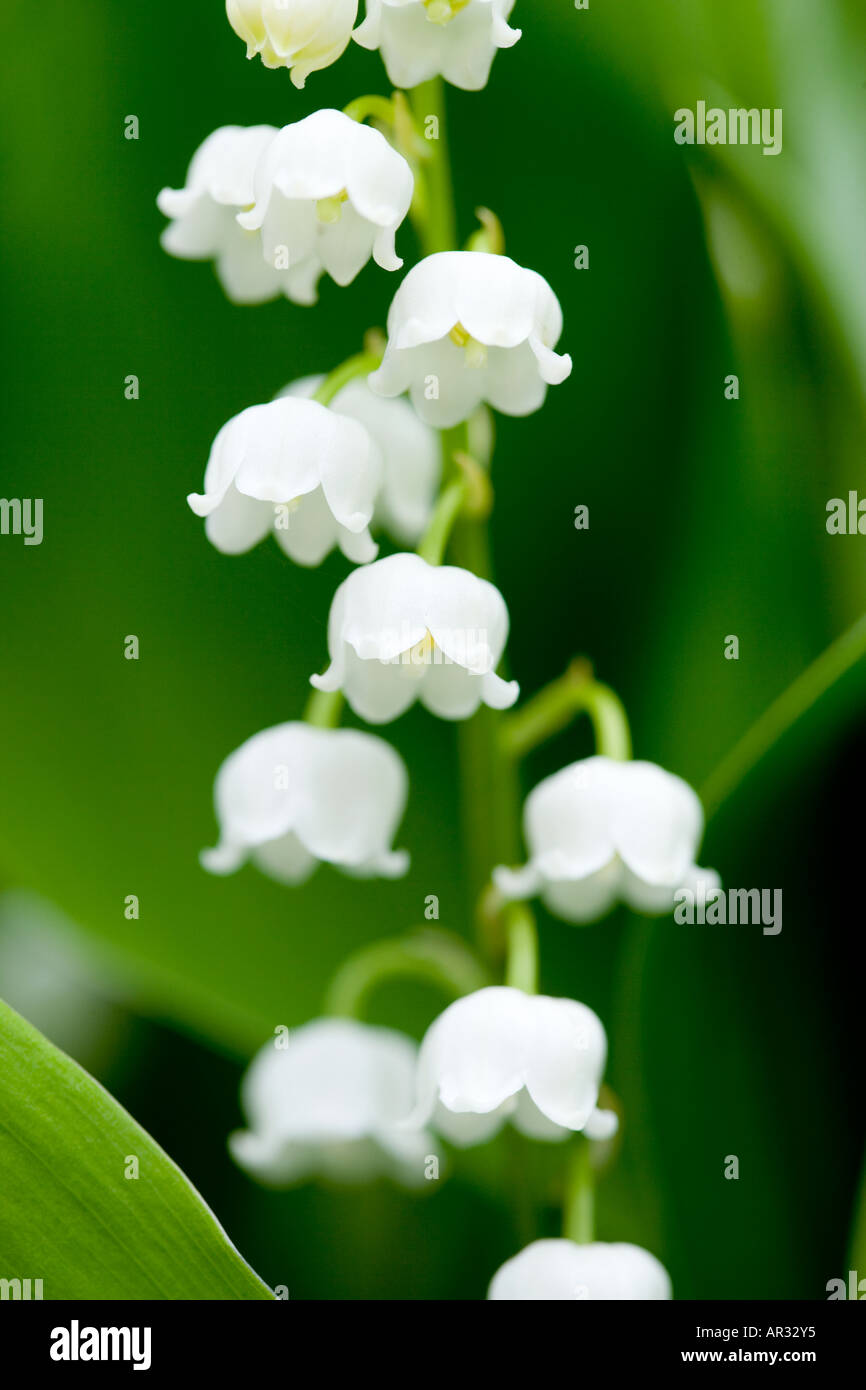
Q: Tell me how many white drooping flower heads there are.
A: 13